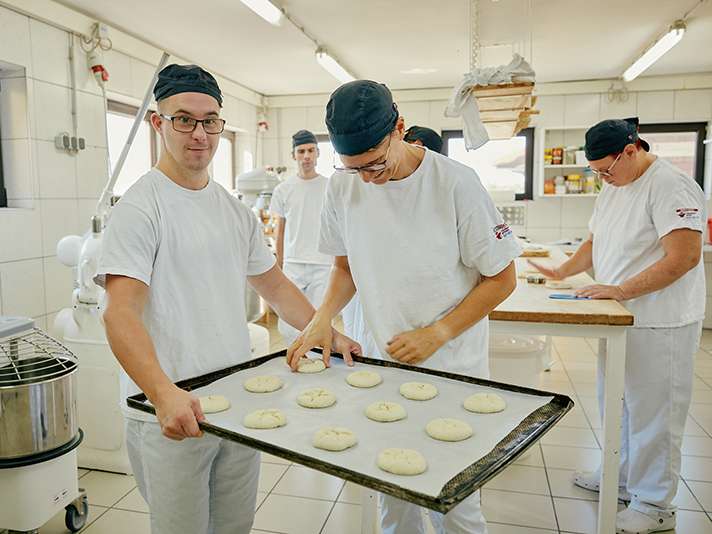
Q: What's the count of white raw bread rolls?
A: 12